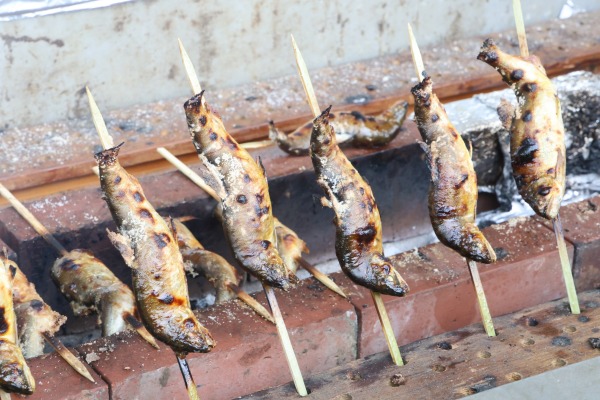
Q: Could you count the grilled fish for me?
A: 11